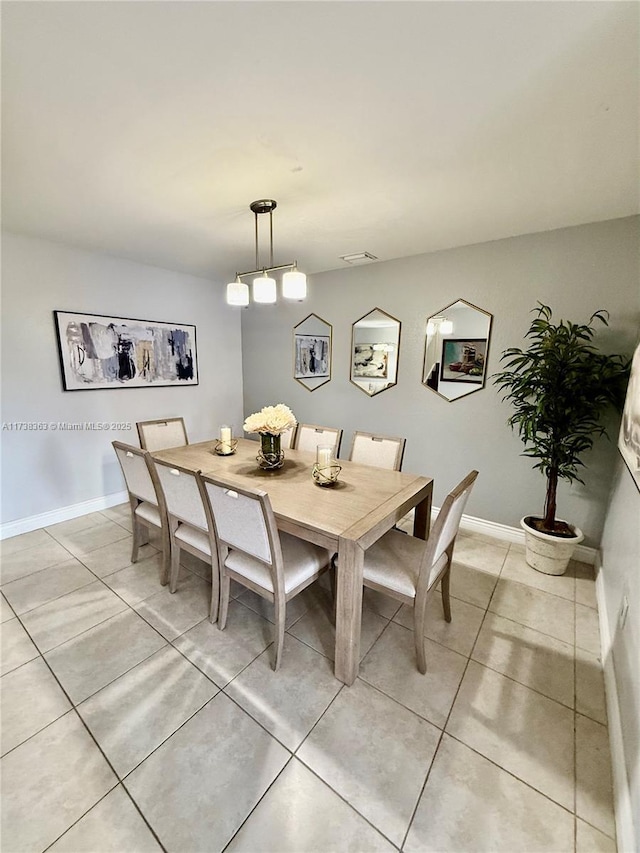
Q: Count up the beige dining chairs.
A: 8